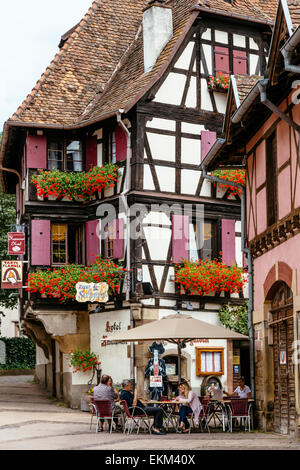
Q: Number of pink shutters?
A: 11